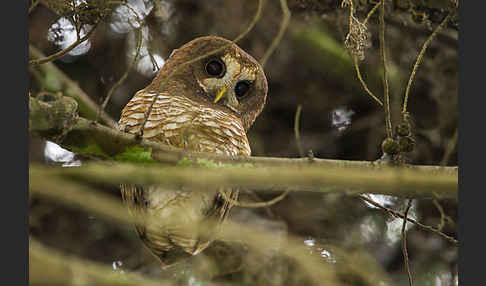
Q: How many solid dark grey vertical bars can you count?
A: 2